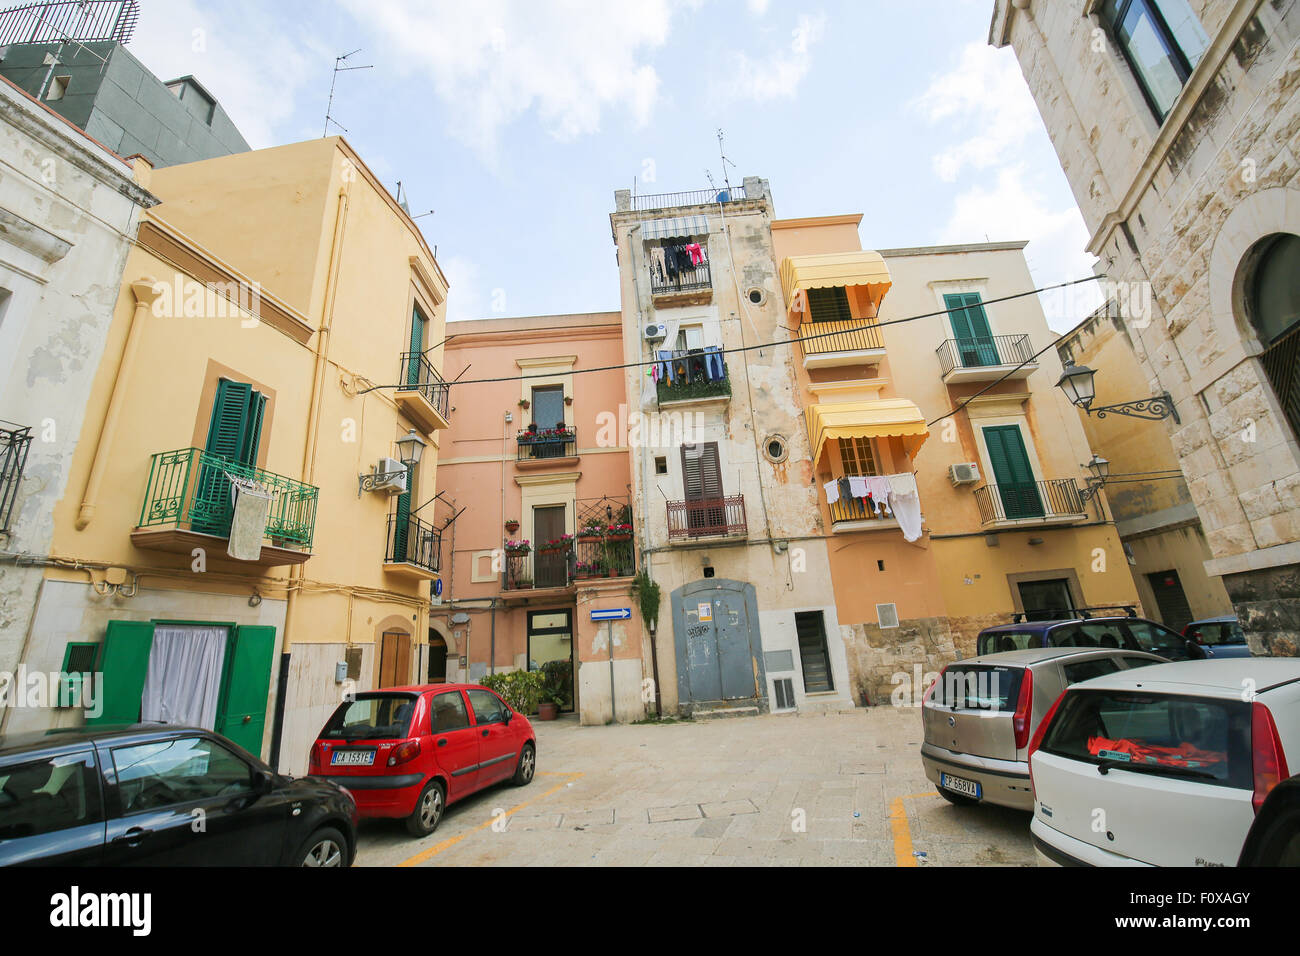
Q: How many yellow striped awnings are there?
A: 2